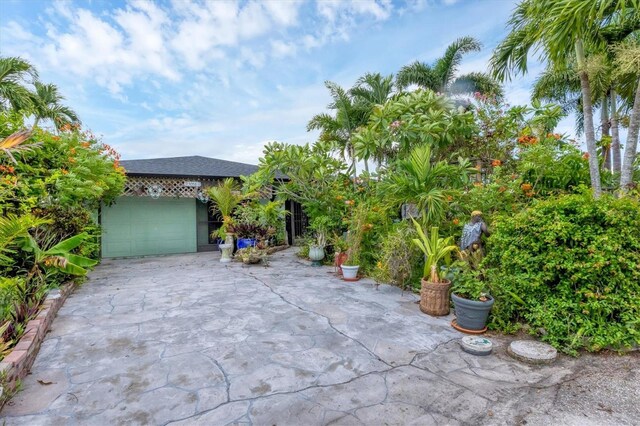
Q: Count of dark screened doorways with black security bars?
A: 1